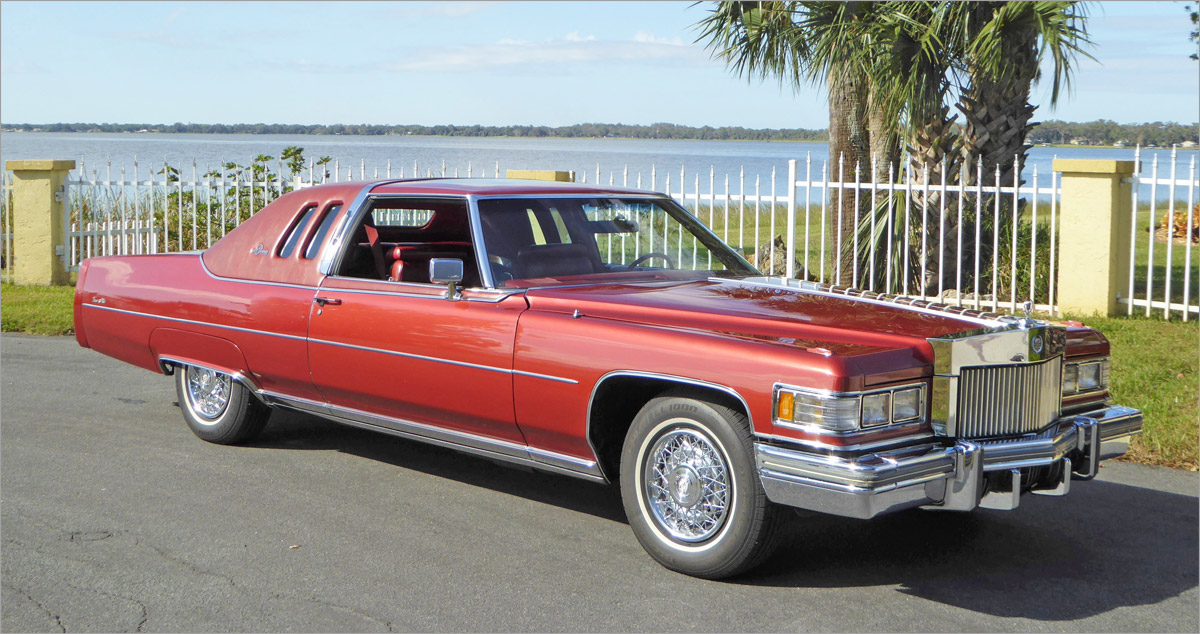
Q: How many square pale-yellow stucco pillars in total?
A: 3